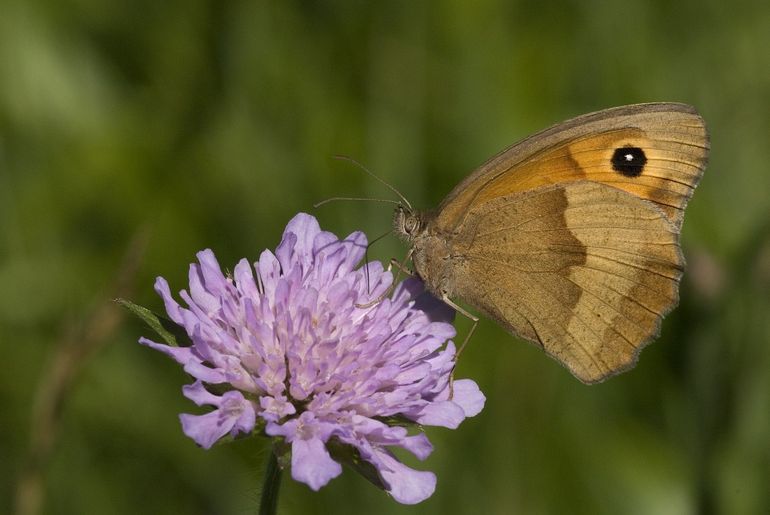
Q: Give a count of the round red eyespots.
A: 0